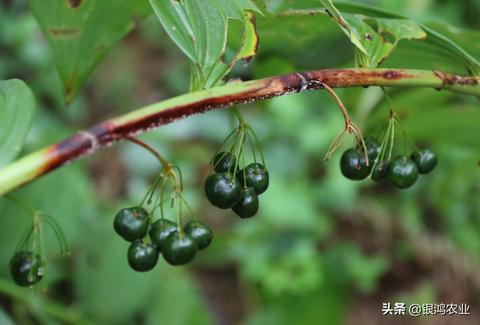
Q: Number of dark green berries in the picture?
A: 15